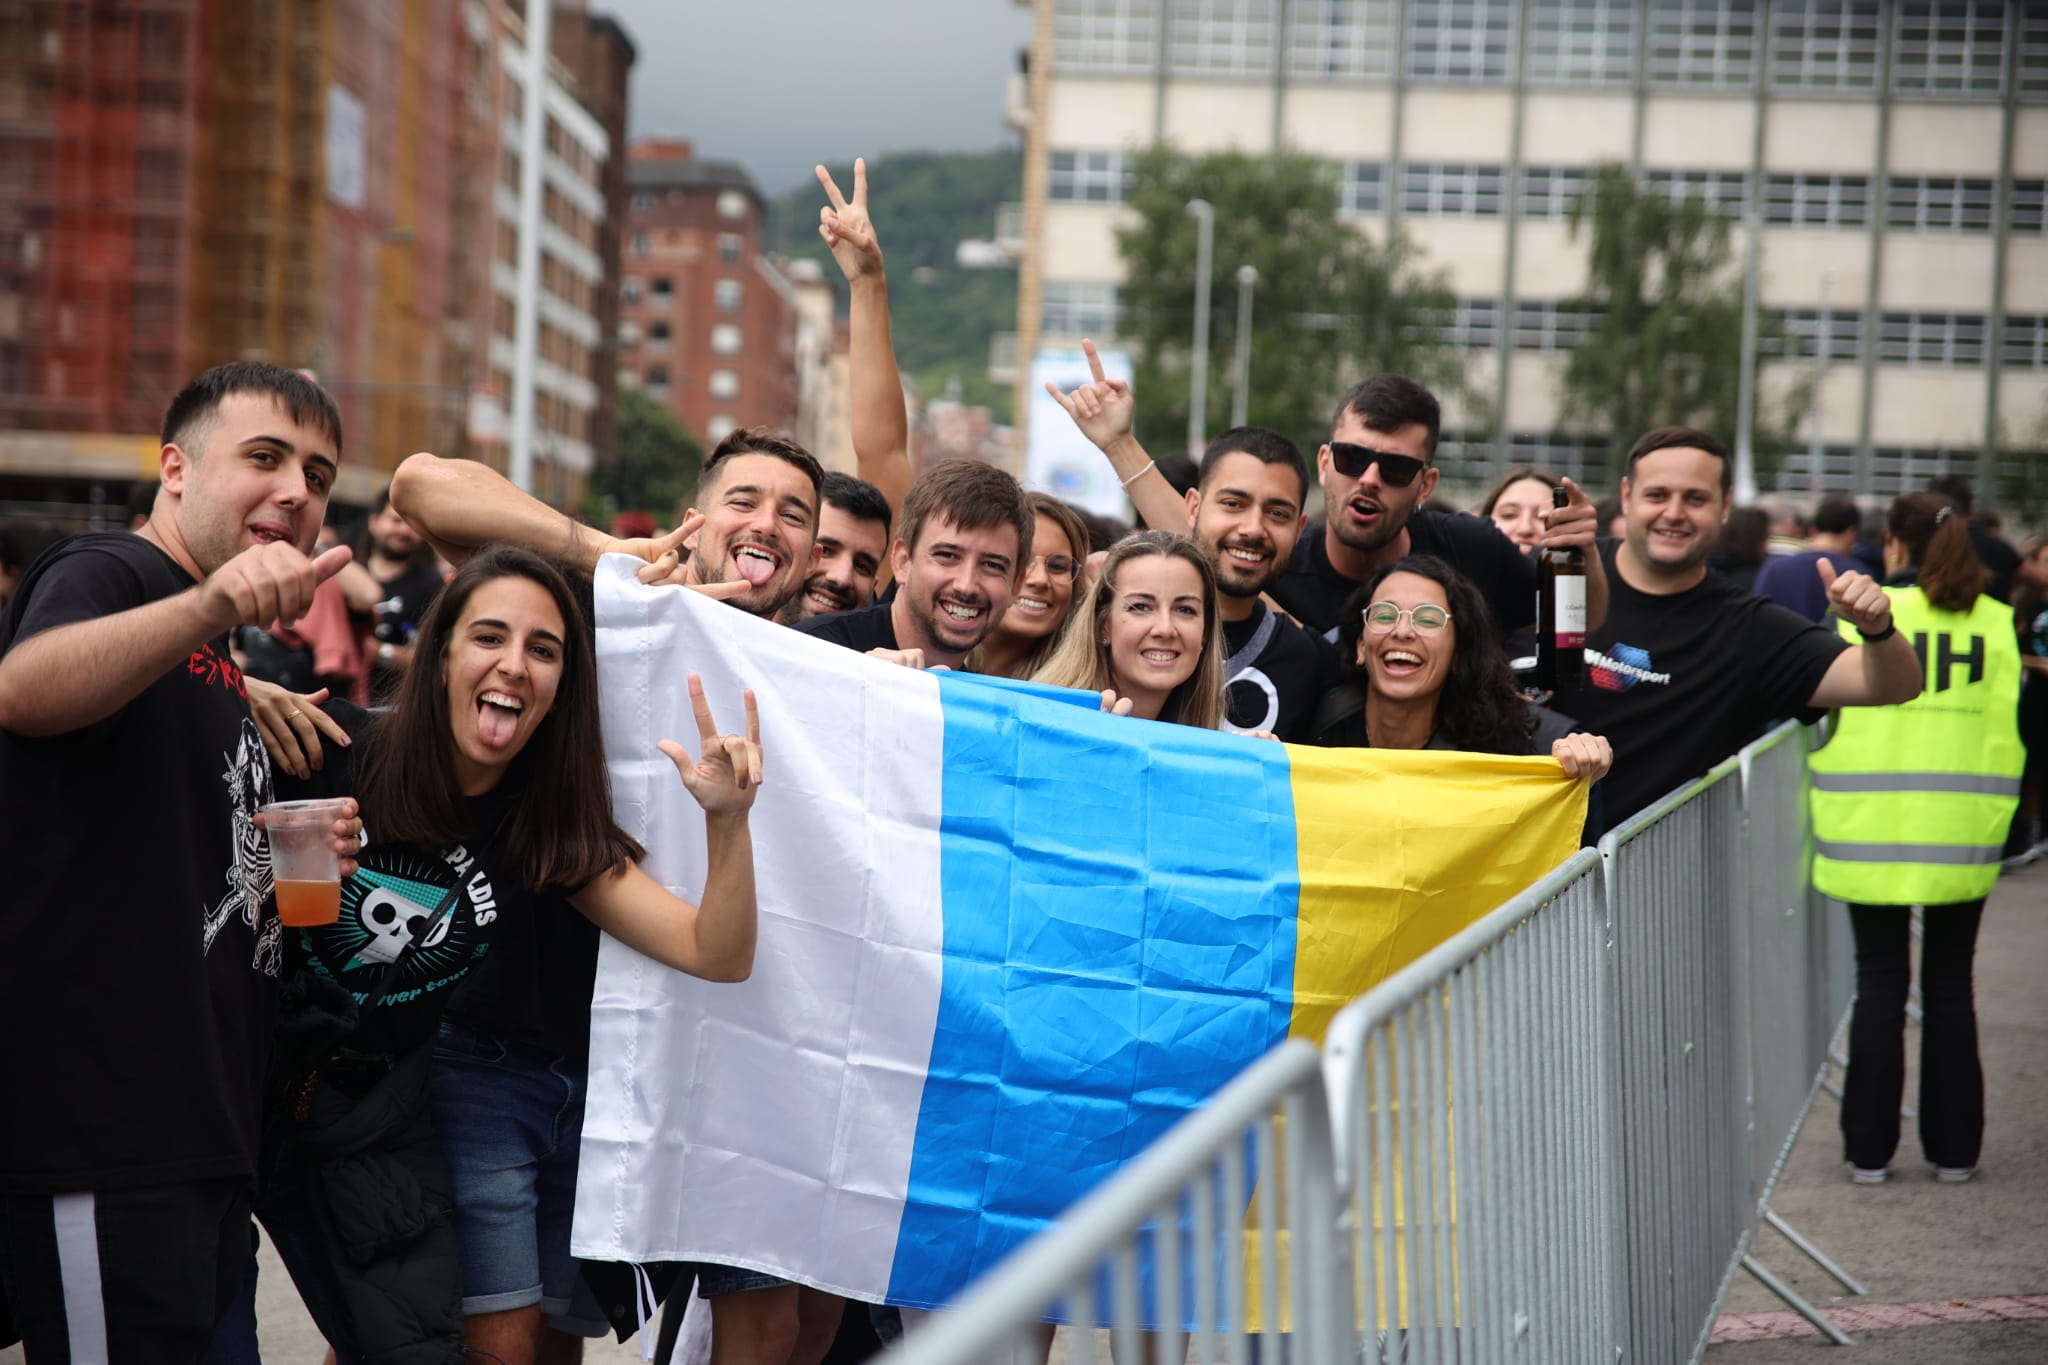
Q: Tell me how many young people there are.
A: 12